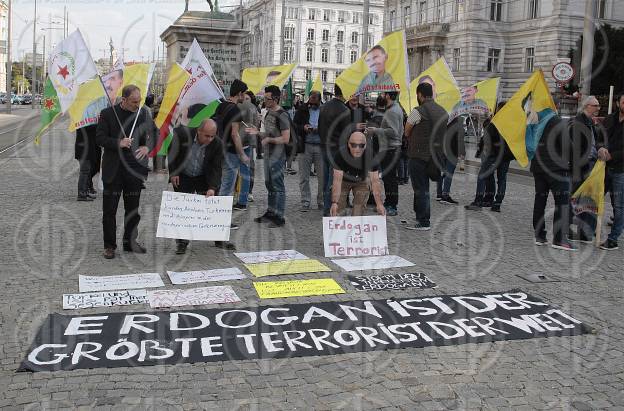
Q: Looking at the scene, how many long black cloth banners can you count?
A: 1